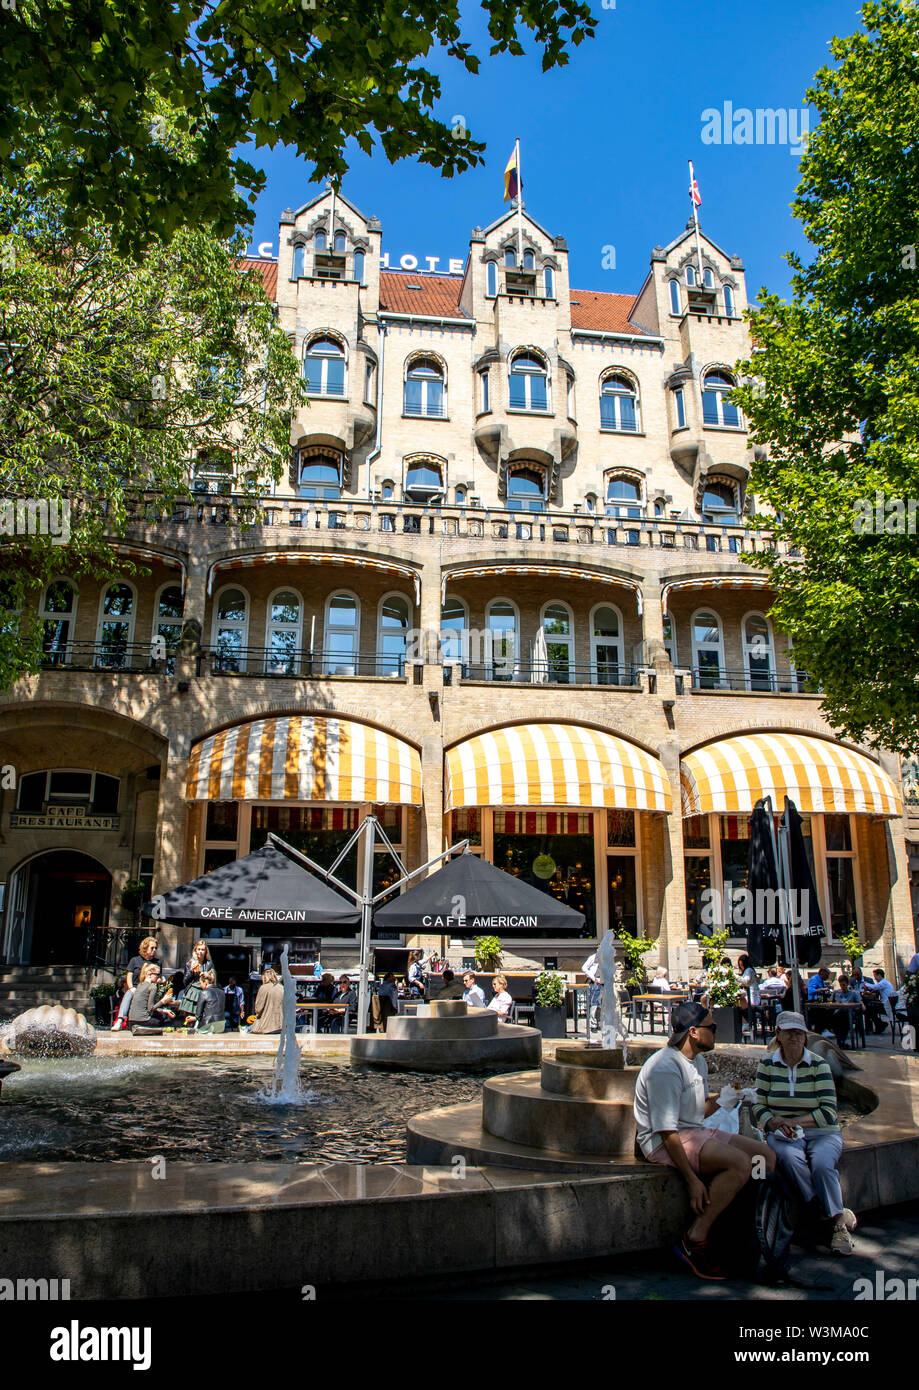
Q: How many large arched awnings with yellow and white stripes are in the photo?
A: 3